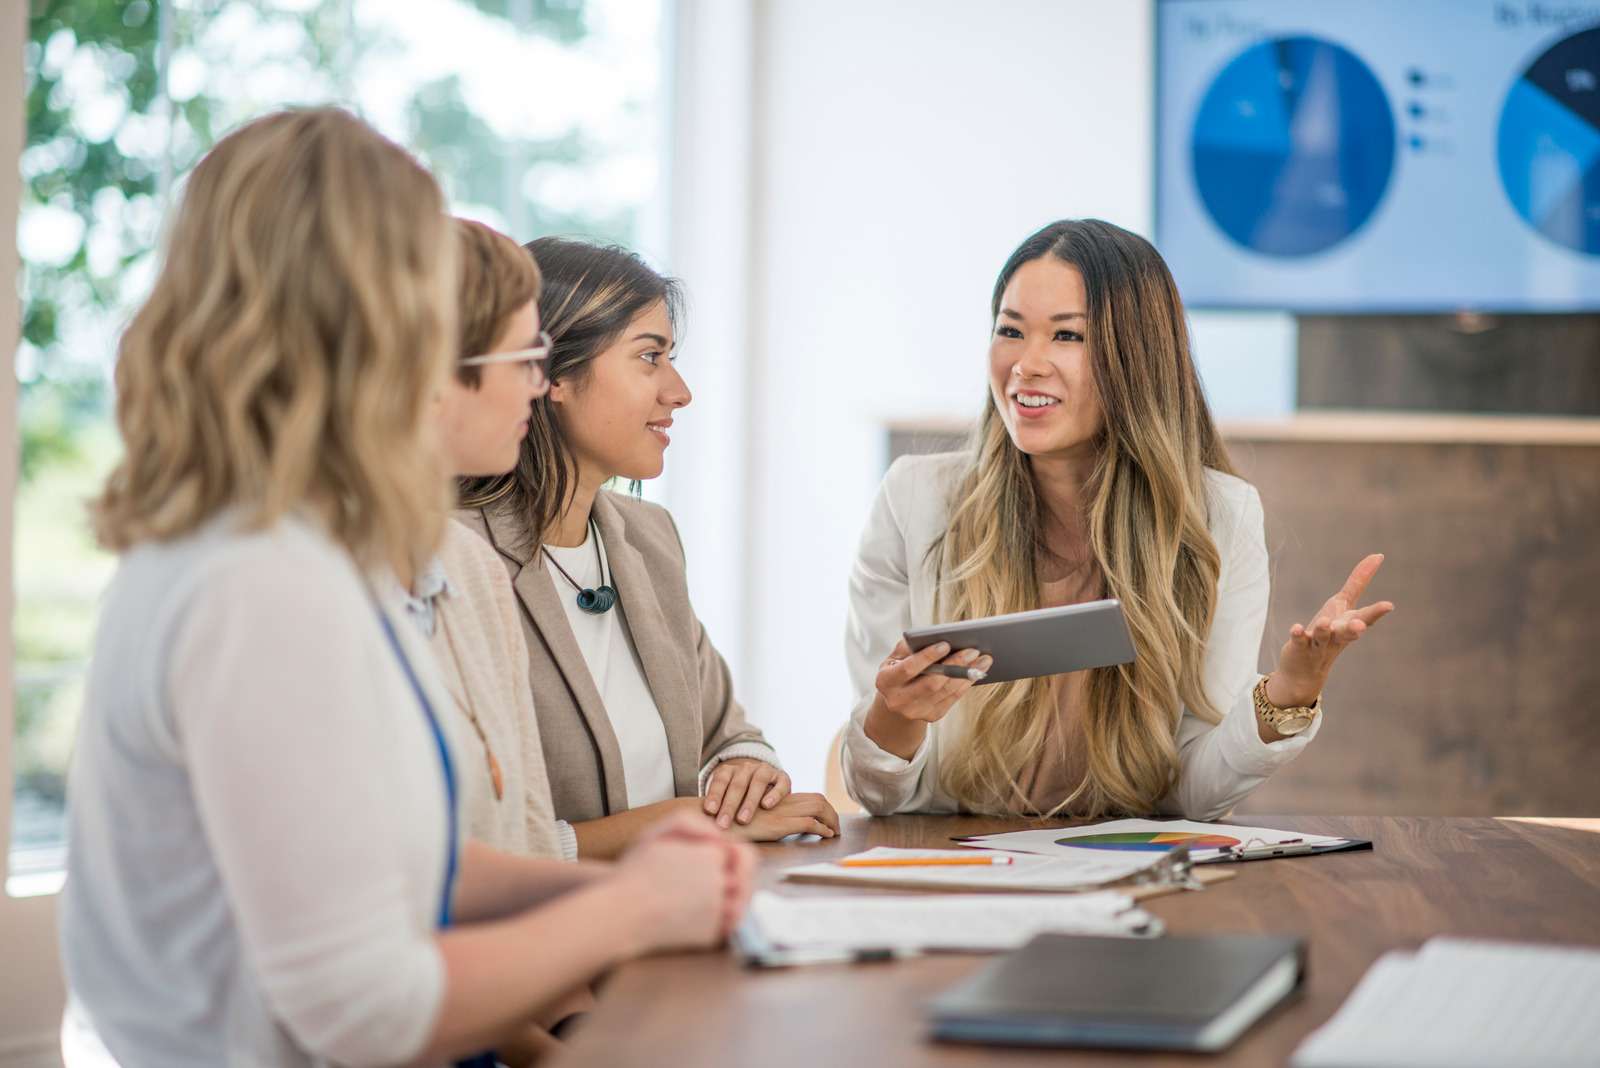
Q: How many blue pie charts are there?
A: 2